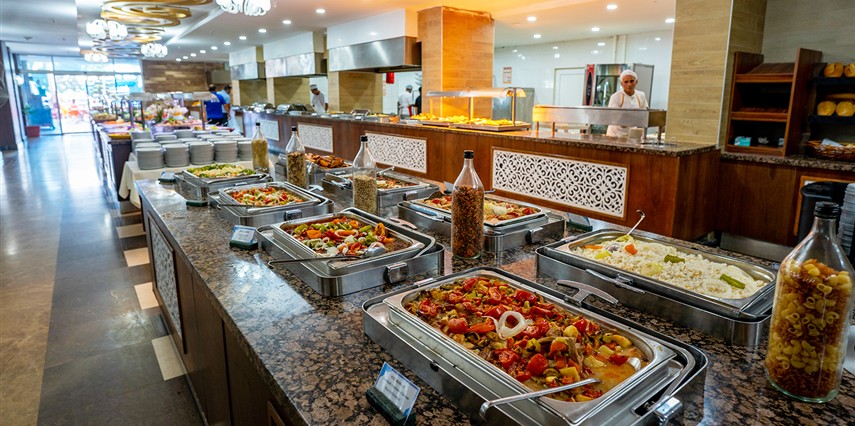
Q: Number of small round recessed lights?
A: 15